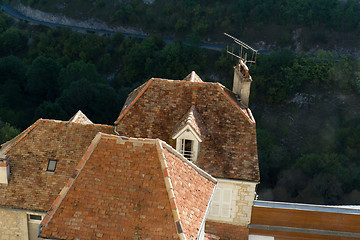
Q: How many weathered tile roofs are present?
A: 3